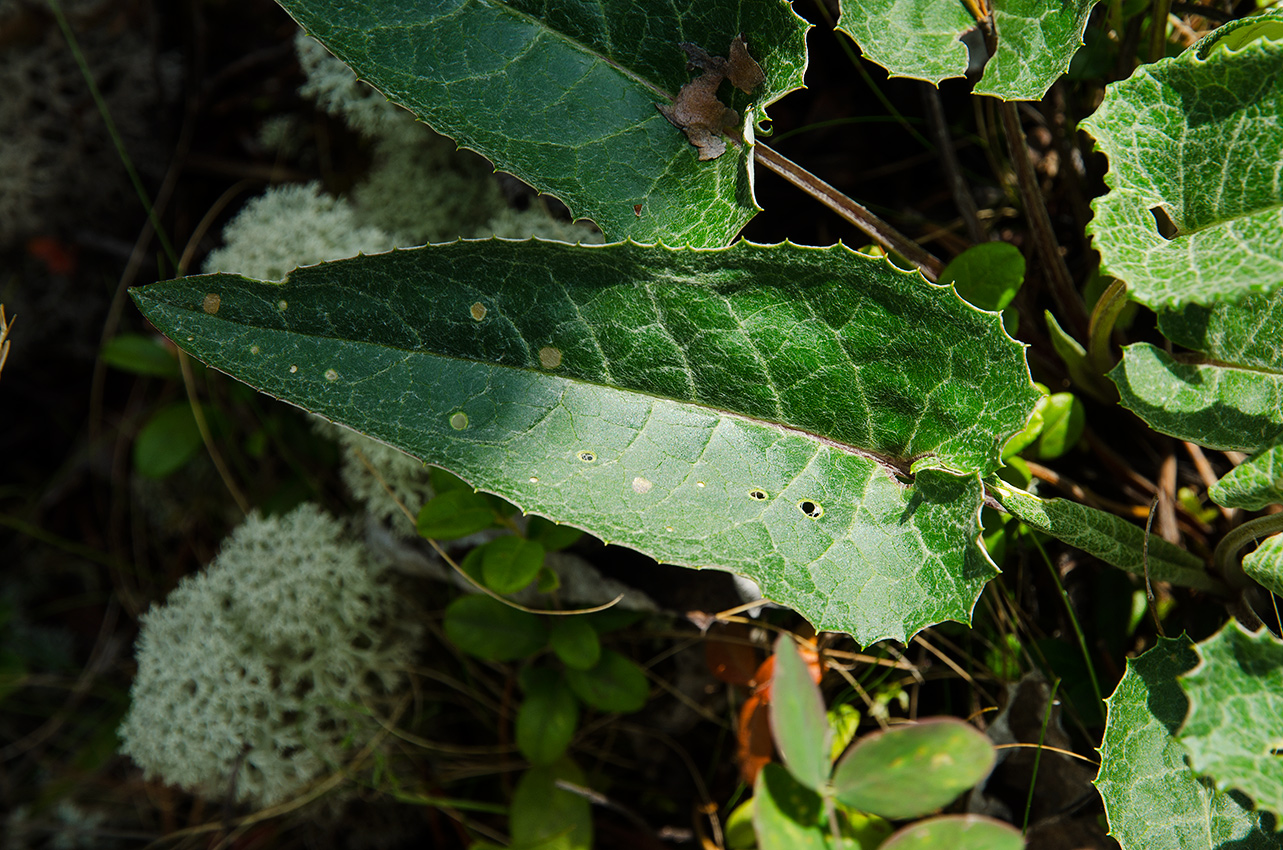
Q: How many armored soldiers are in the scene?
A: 0